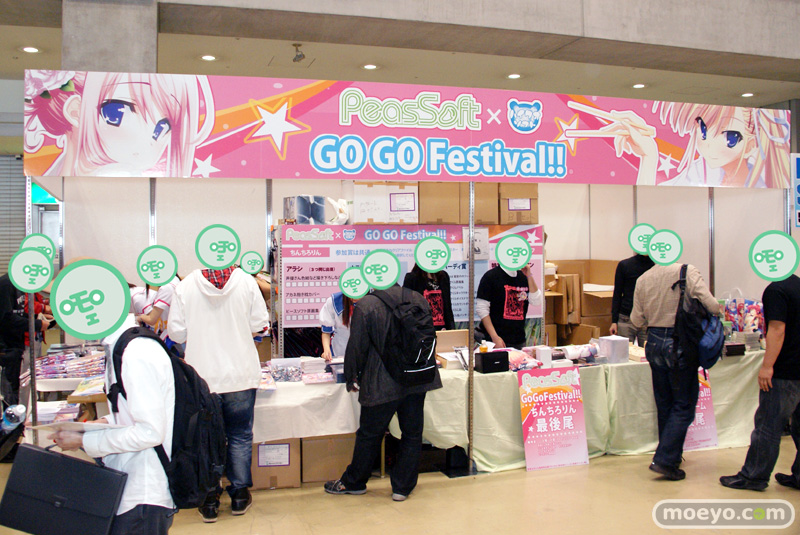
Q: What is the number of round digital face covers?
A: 13